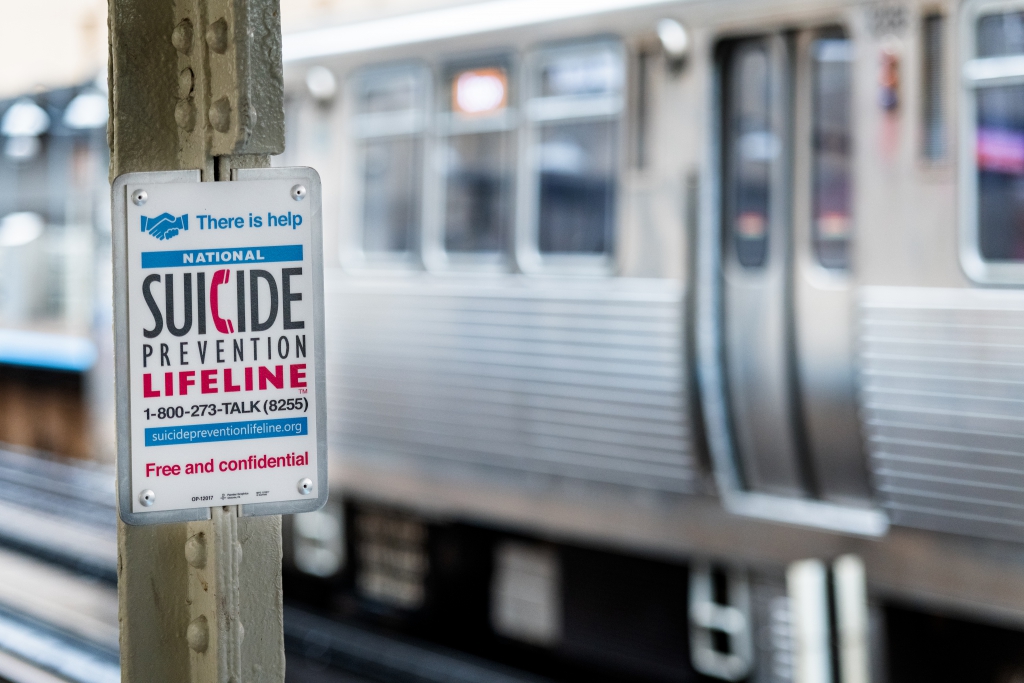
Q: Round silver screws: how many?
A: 4